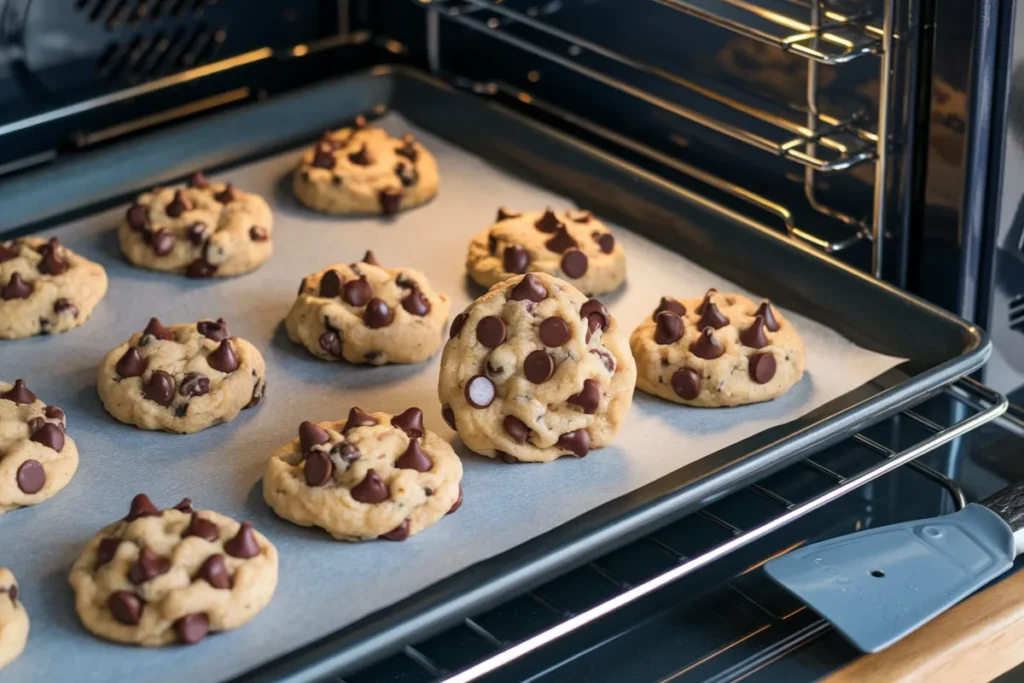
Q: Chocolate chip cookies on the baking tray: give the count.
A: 12